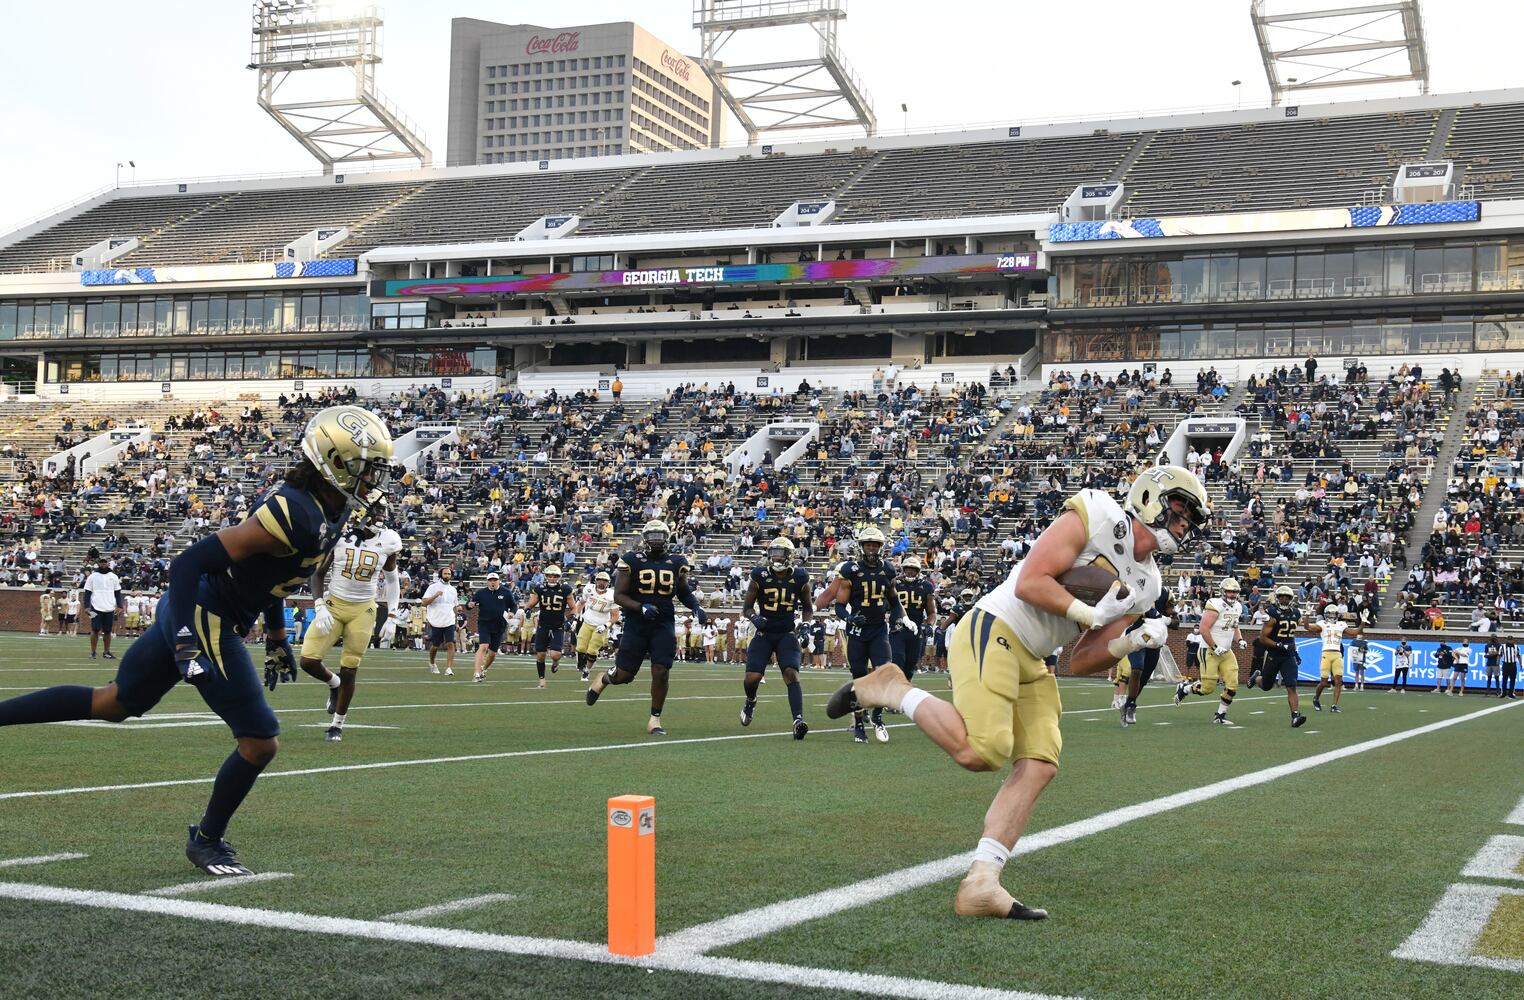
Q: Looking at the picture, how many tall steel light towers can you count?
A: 3